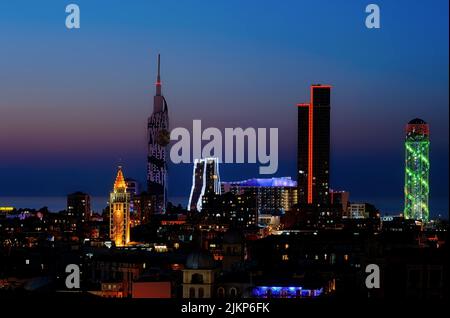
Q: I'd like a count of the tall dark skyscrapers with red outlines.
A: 2